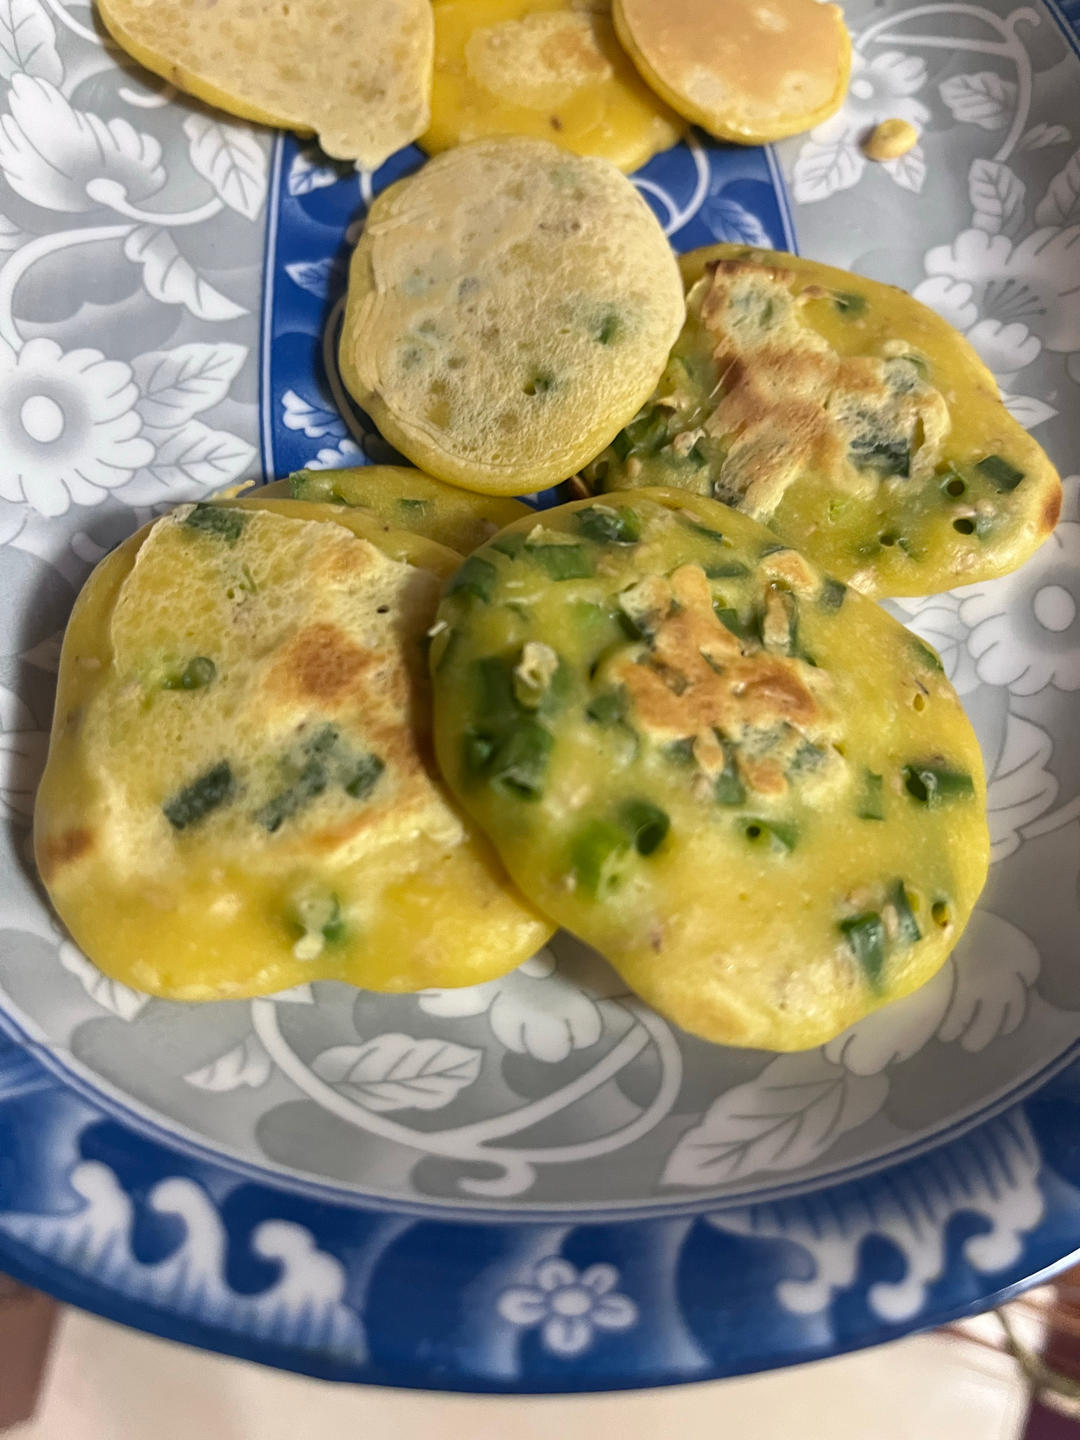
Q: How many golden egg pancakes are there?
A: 8